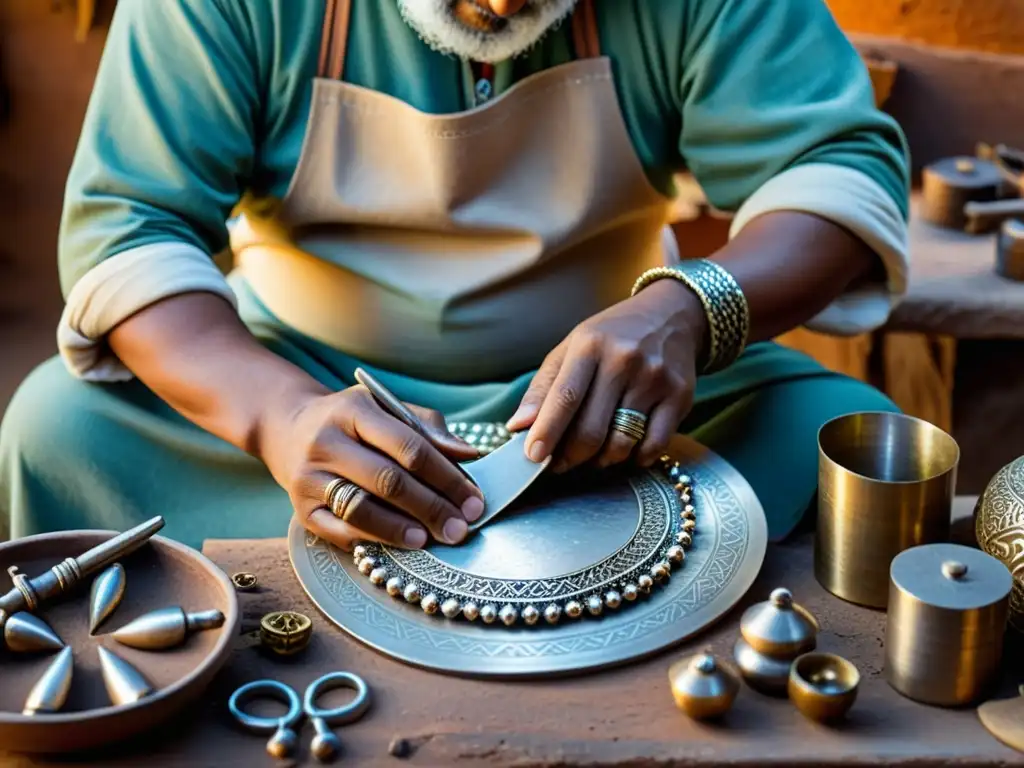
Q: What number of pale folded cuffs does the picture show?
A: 2